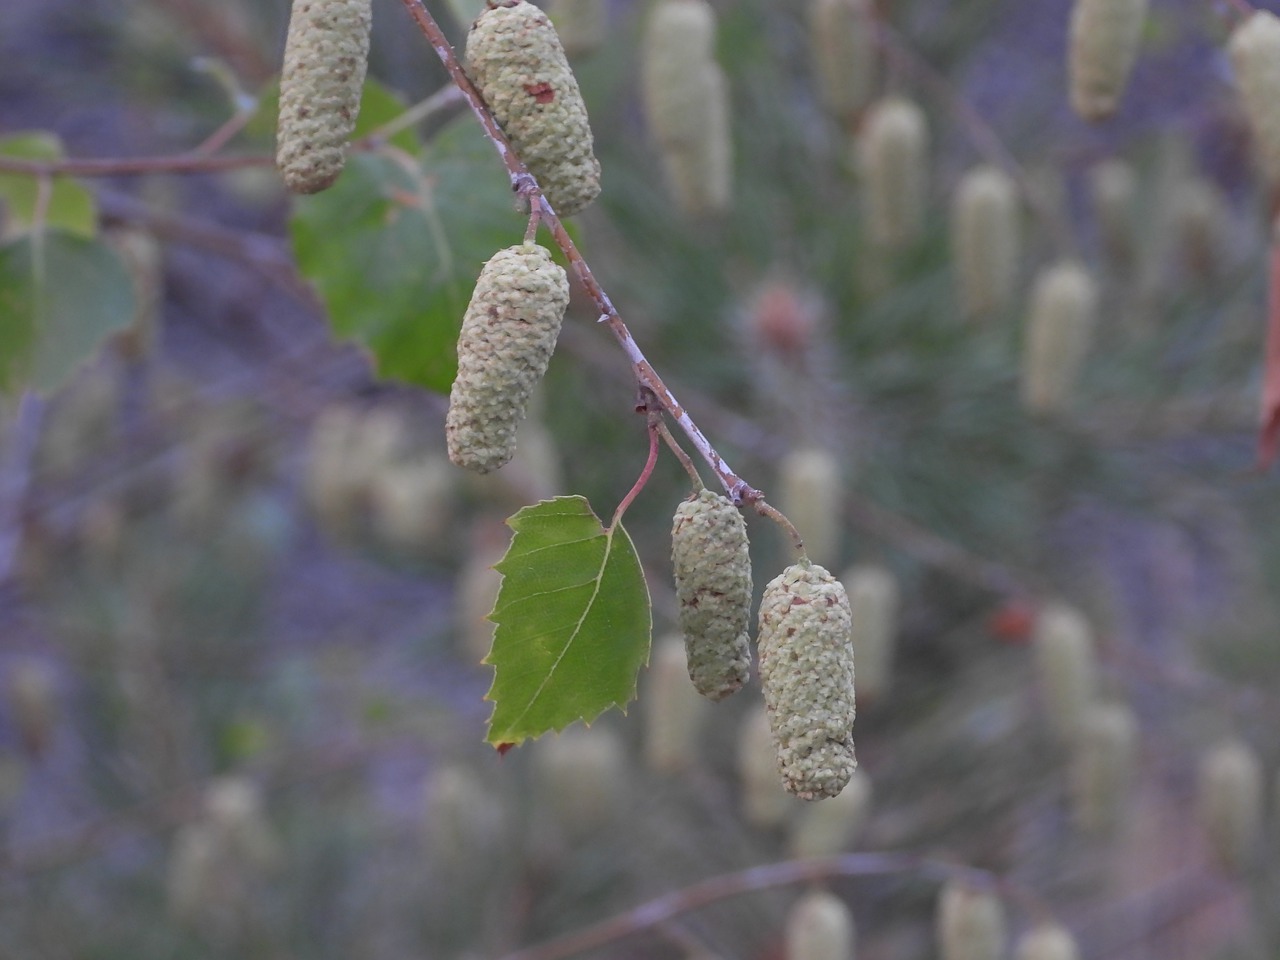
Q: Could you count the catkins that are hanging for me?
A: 5